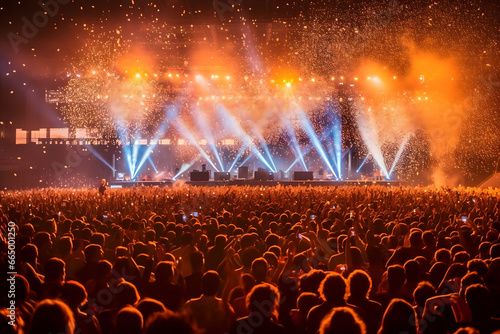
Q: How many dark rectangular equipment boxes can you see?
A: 5